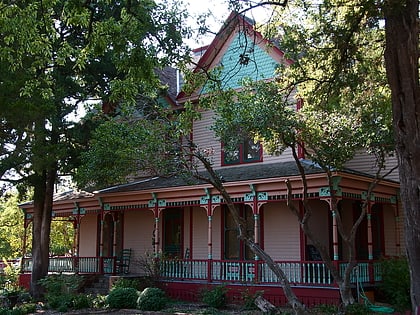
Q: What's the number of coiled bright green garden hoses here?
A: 1